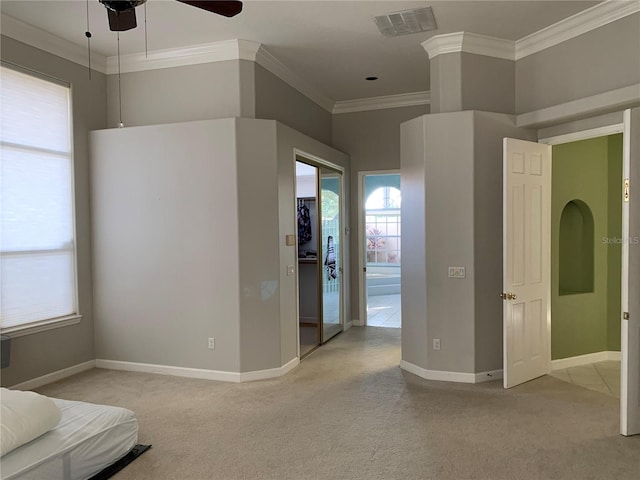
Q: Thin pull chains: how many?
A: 3